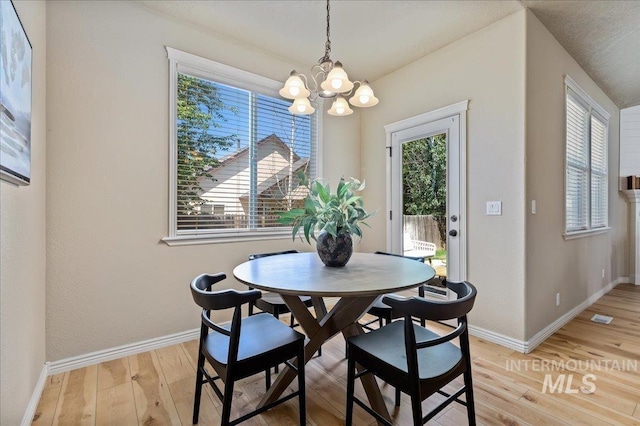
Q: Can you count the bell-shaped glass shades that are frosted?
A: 5